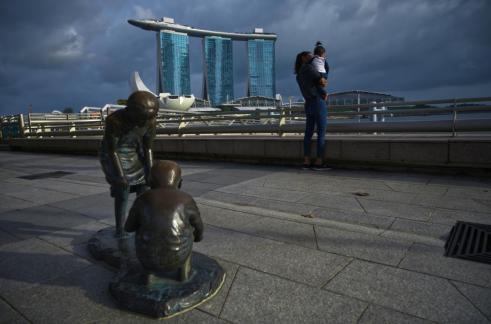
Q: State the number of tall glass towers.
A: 3